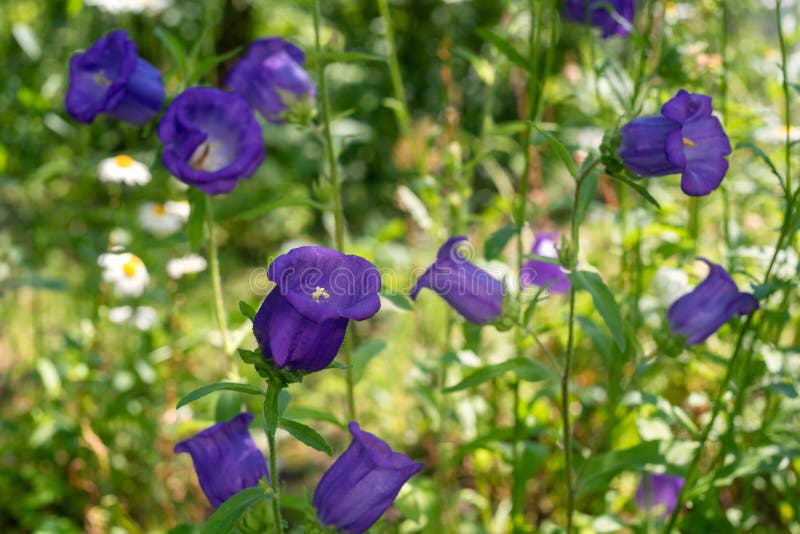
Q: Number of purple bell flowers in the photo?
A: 12